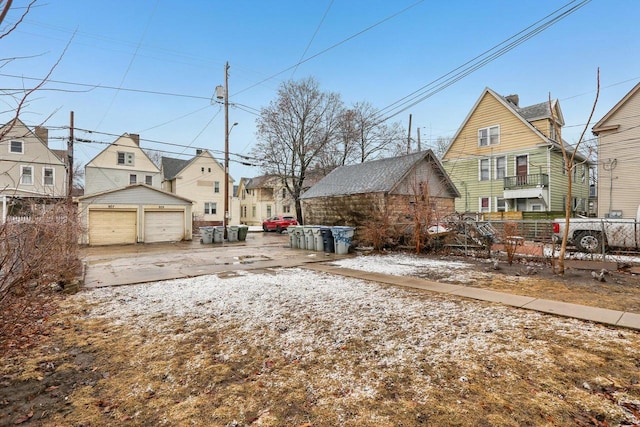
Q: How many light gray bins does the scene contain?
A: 8